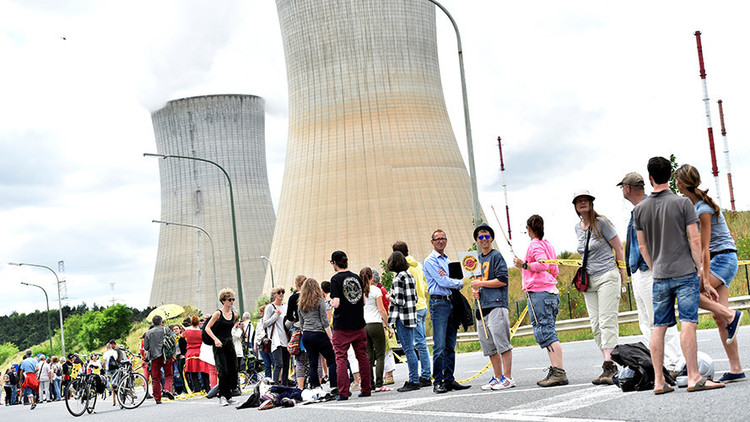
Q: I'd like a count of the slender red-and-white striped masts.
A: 3